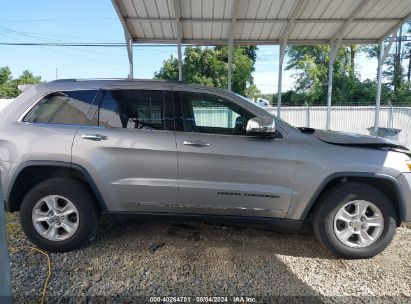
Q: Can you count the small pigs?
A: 0